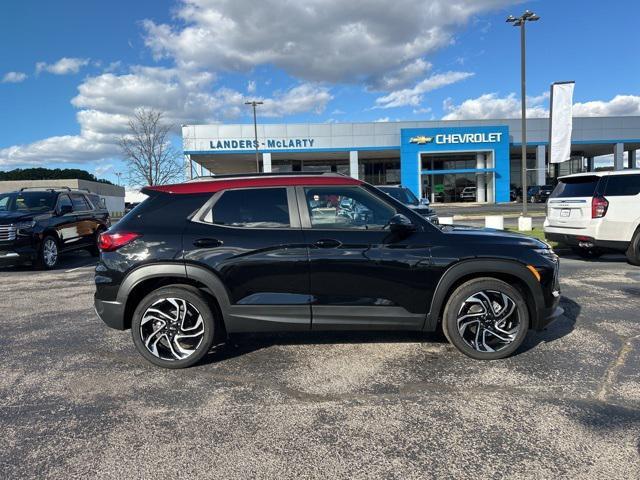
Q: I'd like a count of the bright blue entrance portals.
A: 1